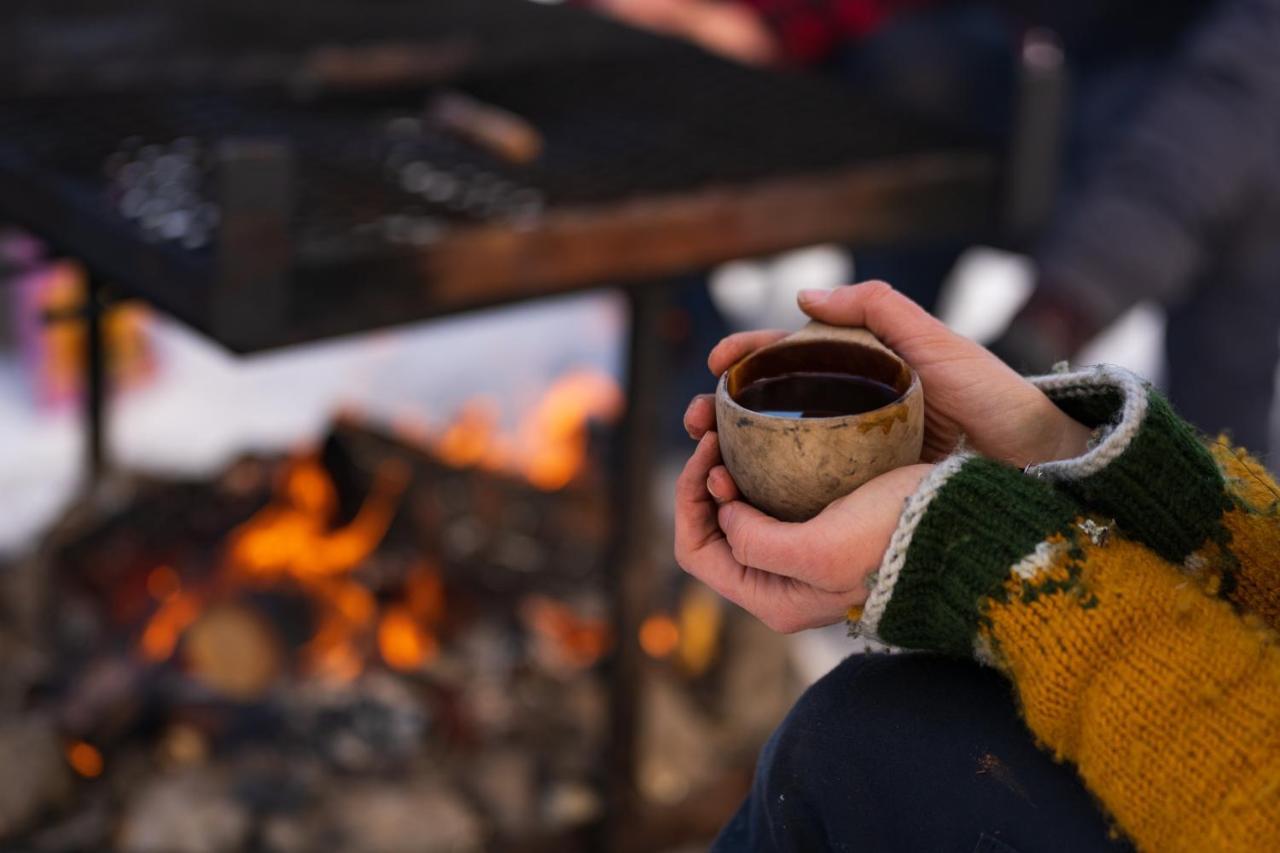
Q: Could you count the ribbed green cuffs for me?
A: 2